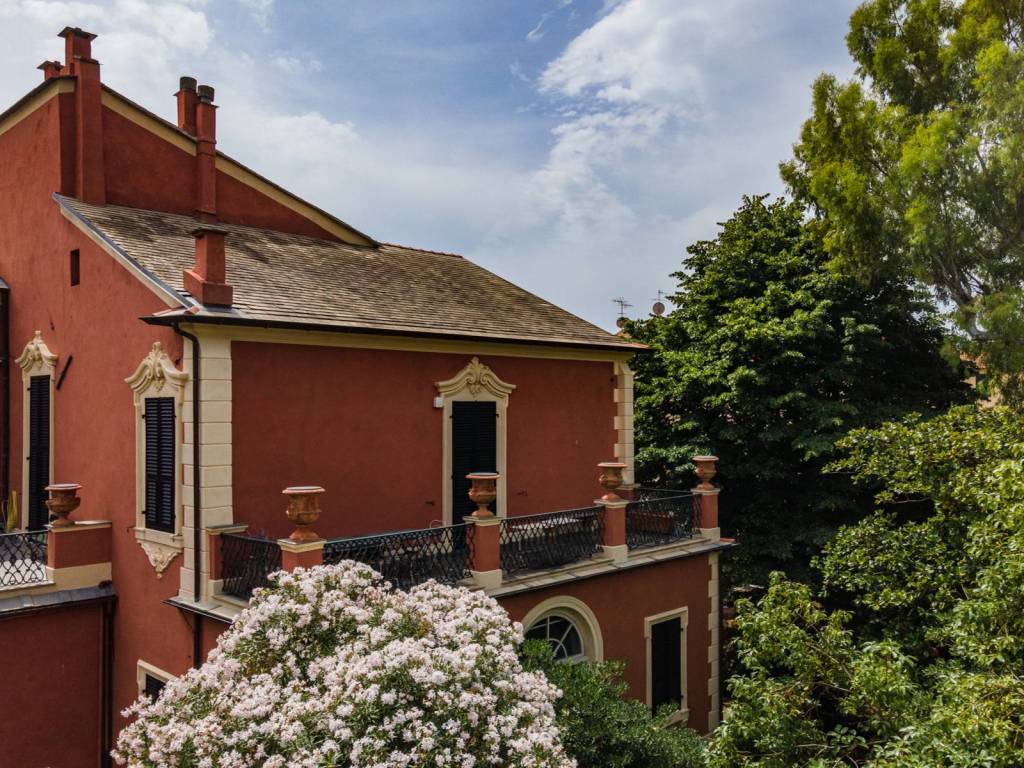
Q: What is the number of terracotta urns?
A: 5